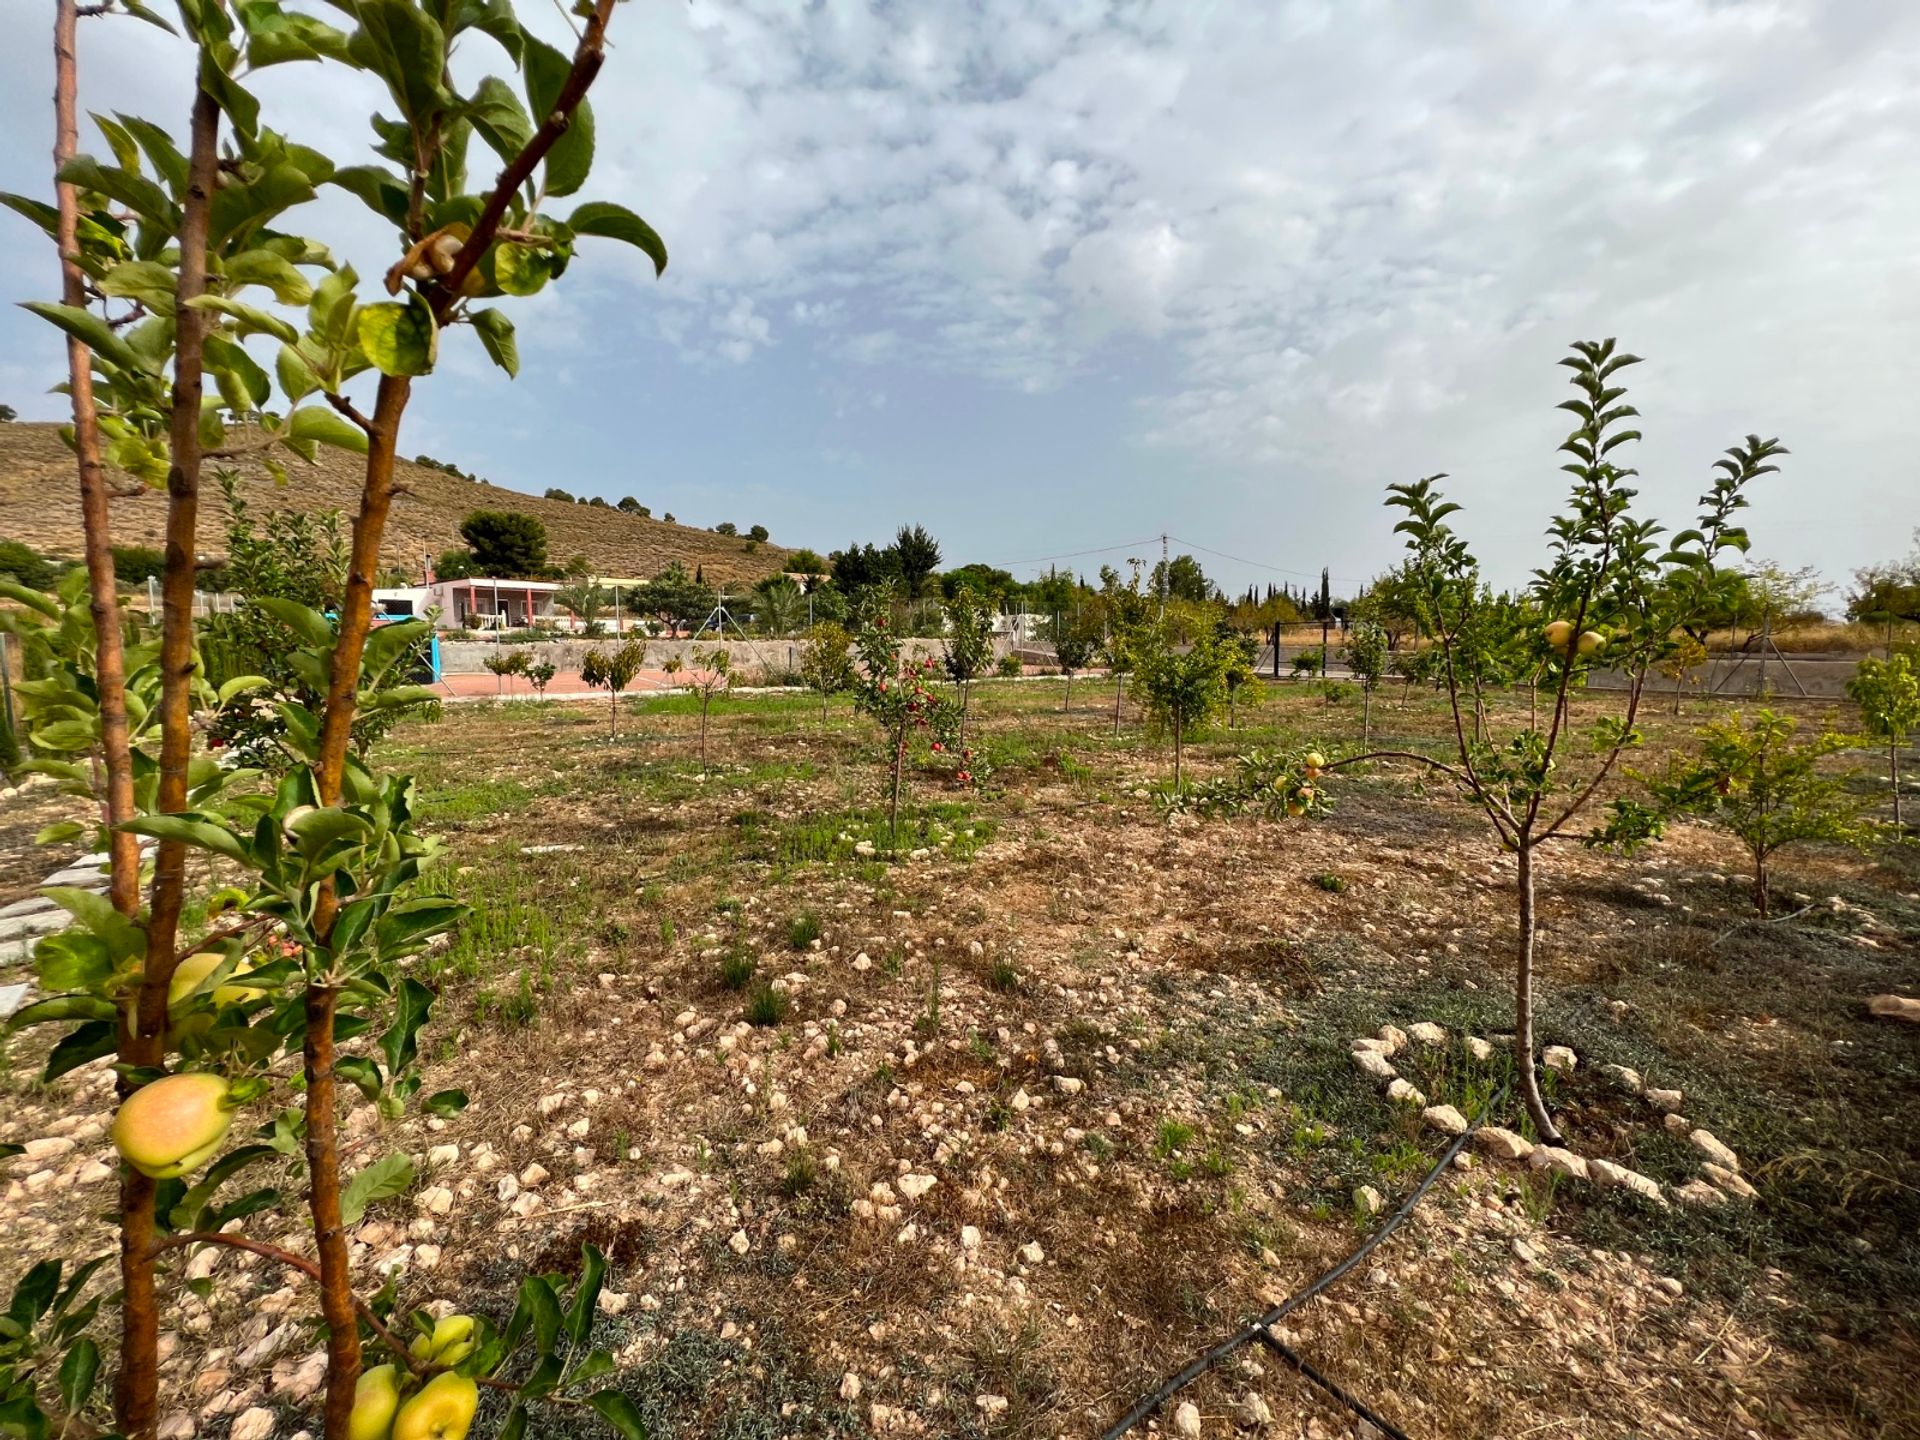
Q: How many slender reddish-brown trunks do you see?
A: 3